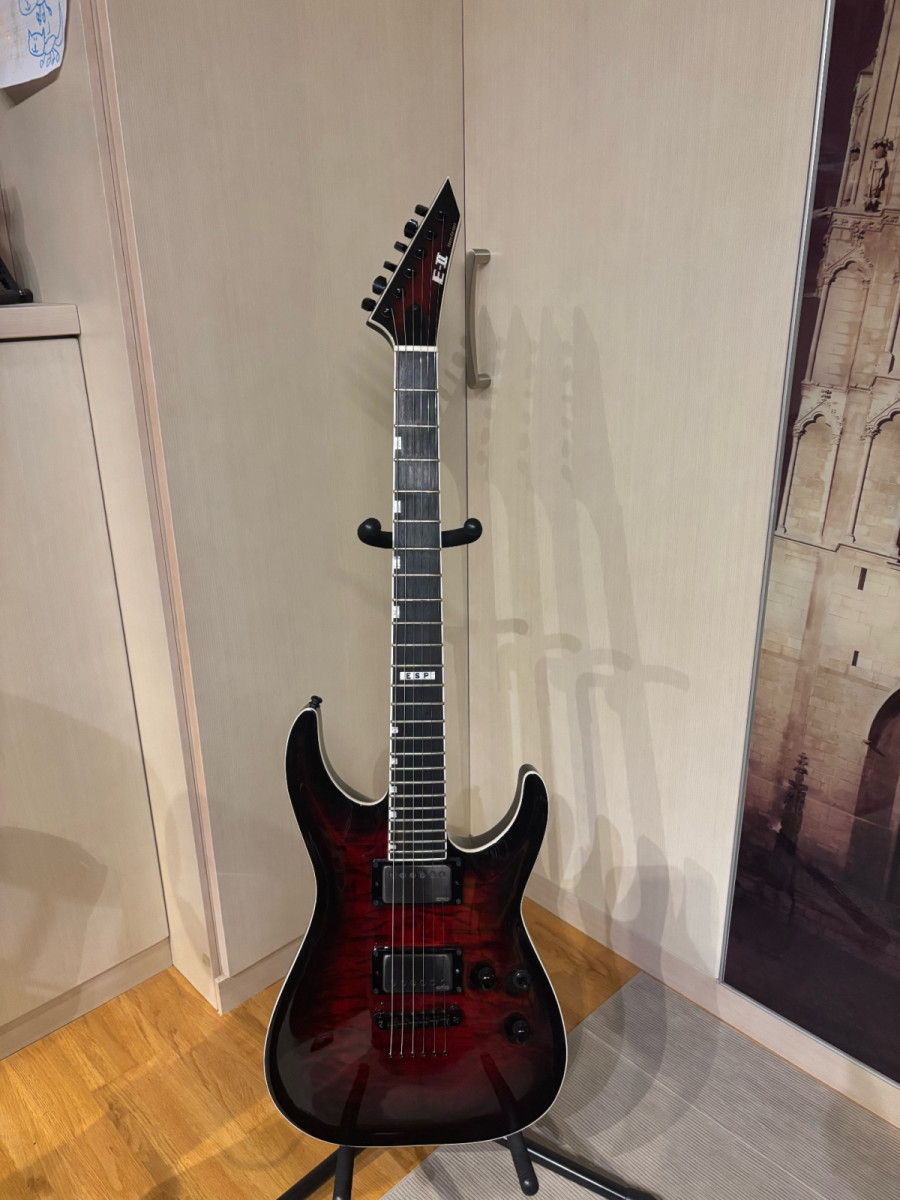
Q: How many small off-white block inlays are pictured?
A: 9